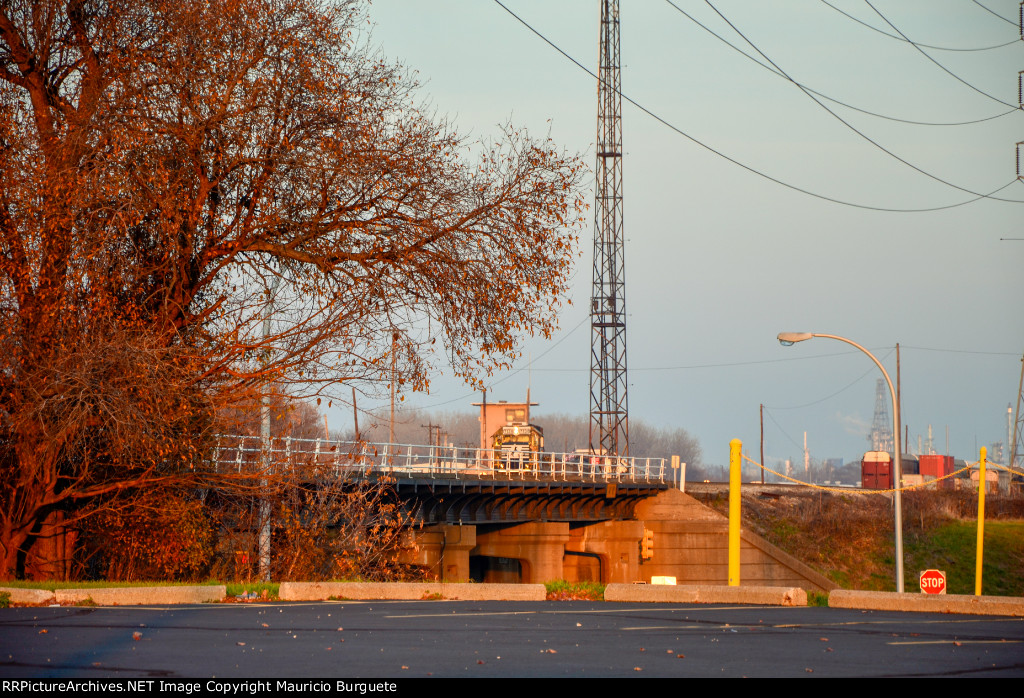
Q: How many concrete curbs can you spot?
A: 5